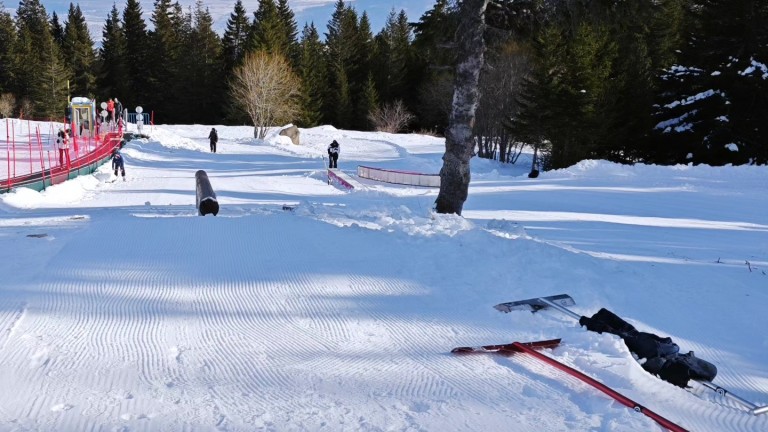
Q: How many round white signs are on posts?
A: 4